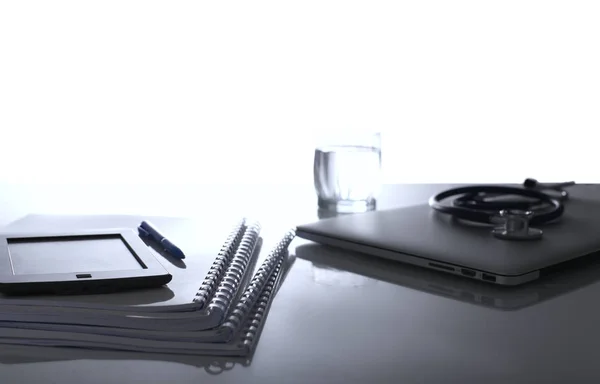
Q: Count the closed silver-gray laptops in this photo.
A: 1